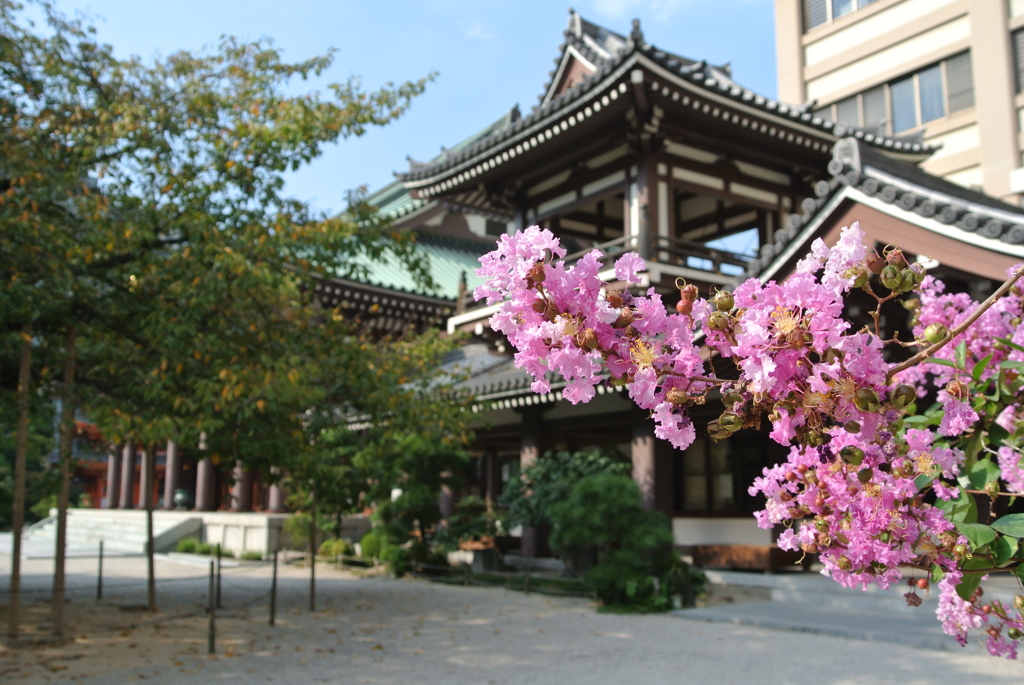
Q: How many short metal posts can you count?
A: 4